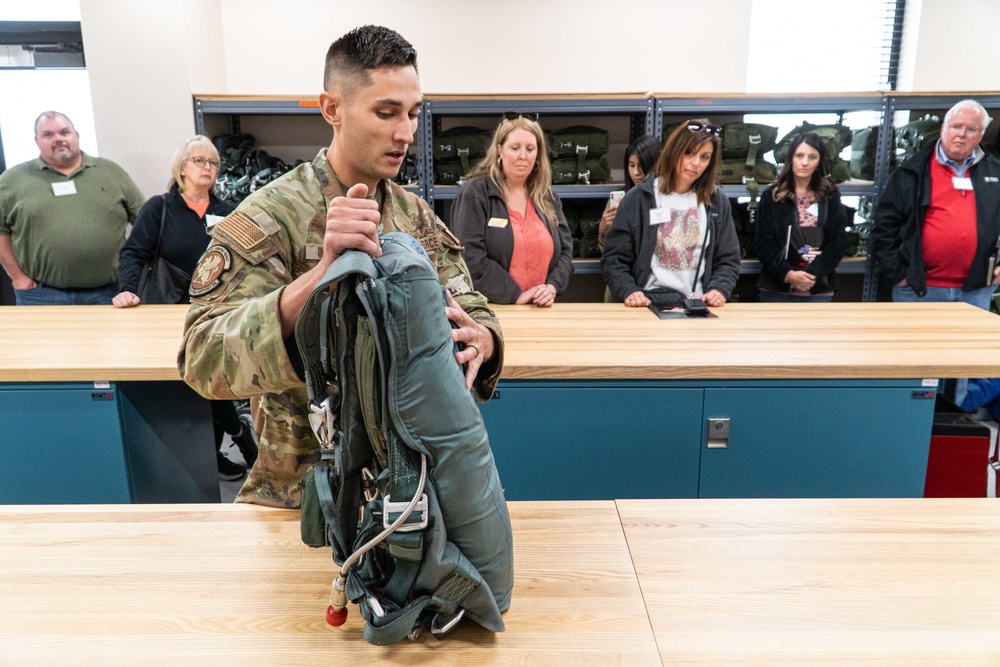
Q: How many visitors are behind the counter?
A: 7